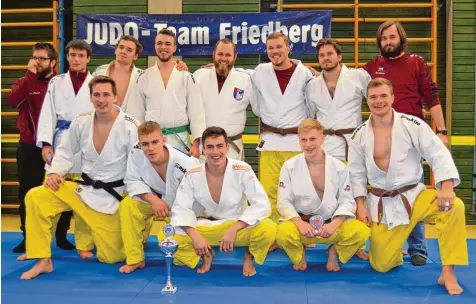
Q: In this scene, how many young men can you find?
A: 13